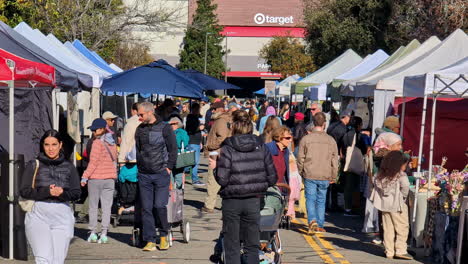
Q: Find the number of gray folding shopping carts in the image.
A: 1